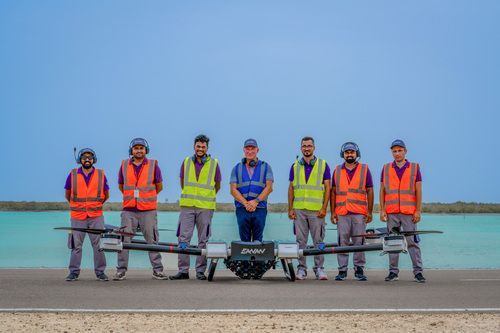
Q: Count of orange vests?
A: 4